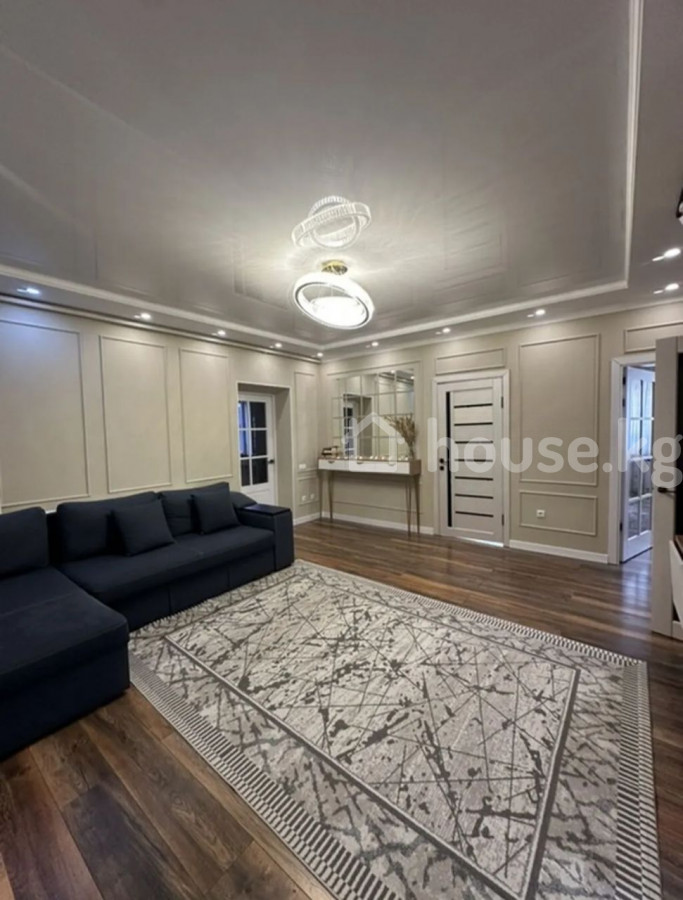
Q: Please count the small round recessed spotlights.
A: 10